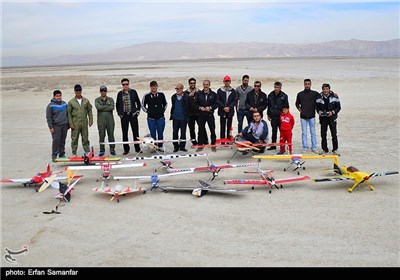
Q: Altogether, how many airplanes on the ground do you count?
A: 14